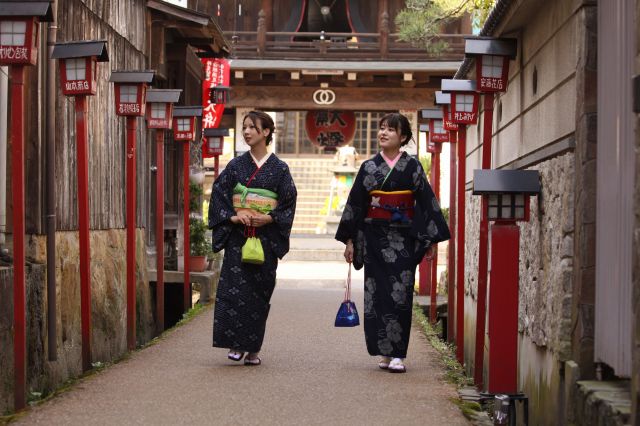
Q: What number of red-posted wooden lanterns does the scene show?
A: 12